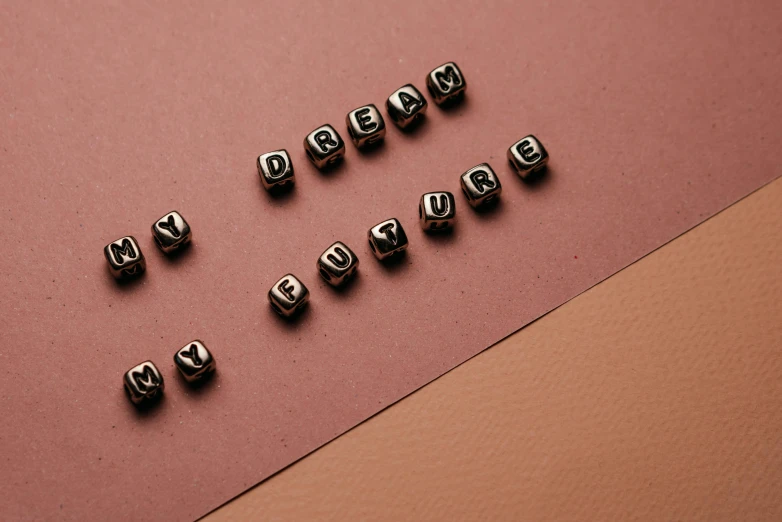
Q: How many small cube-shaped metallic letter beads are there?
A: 15